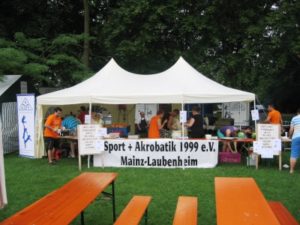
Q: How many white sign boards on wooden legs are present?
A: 2